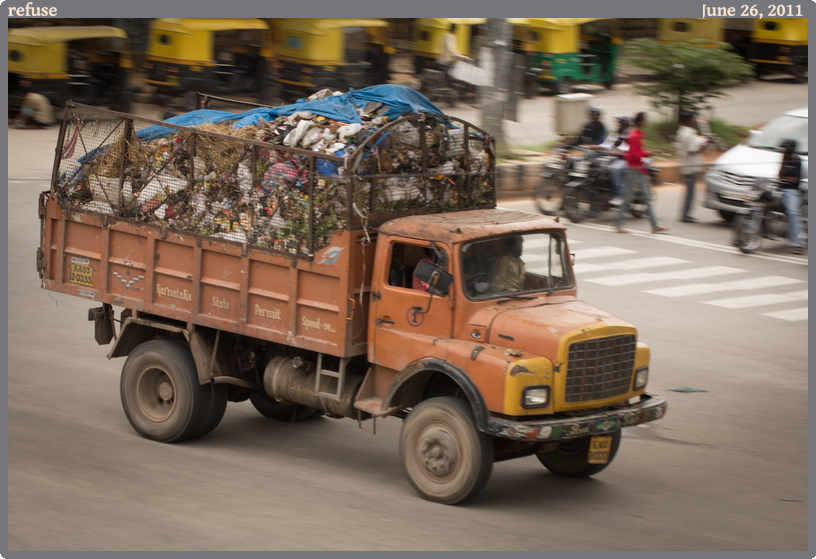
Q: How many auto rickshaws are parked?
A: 7